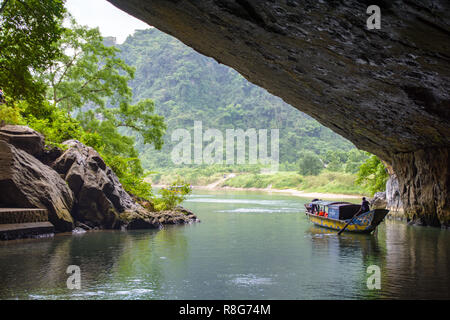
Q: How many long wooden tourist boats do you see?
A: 1